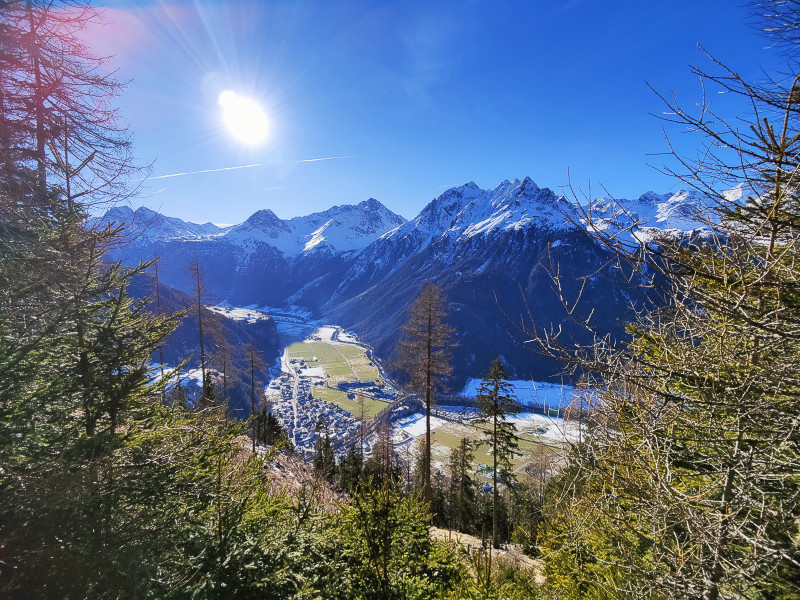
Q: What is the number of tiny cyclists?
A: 0